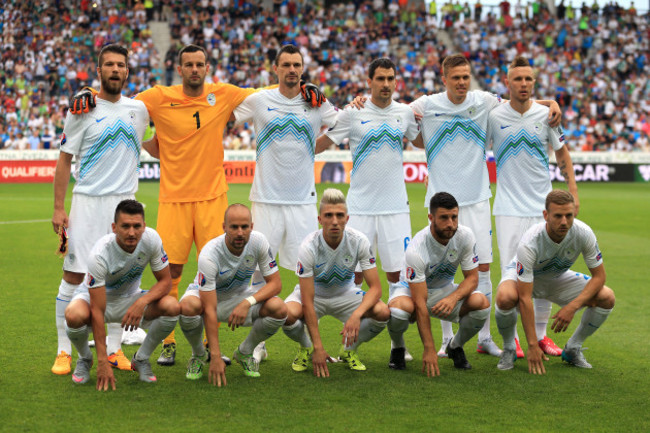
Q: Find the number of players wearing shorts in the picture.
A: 11